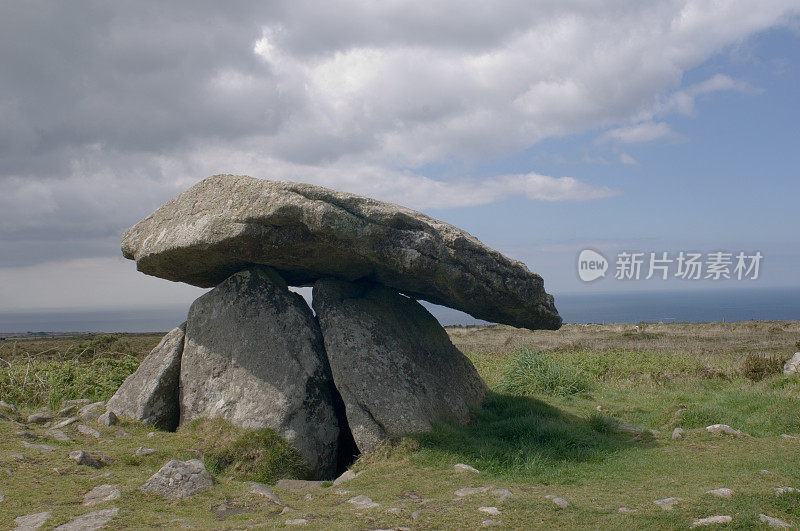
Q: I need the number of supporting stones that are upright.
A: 3